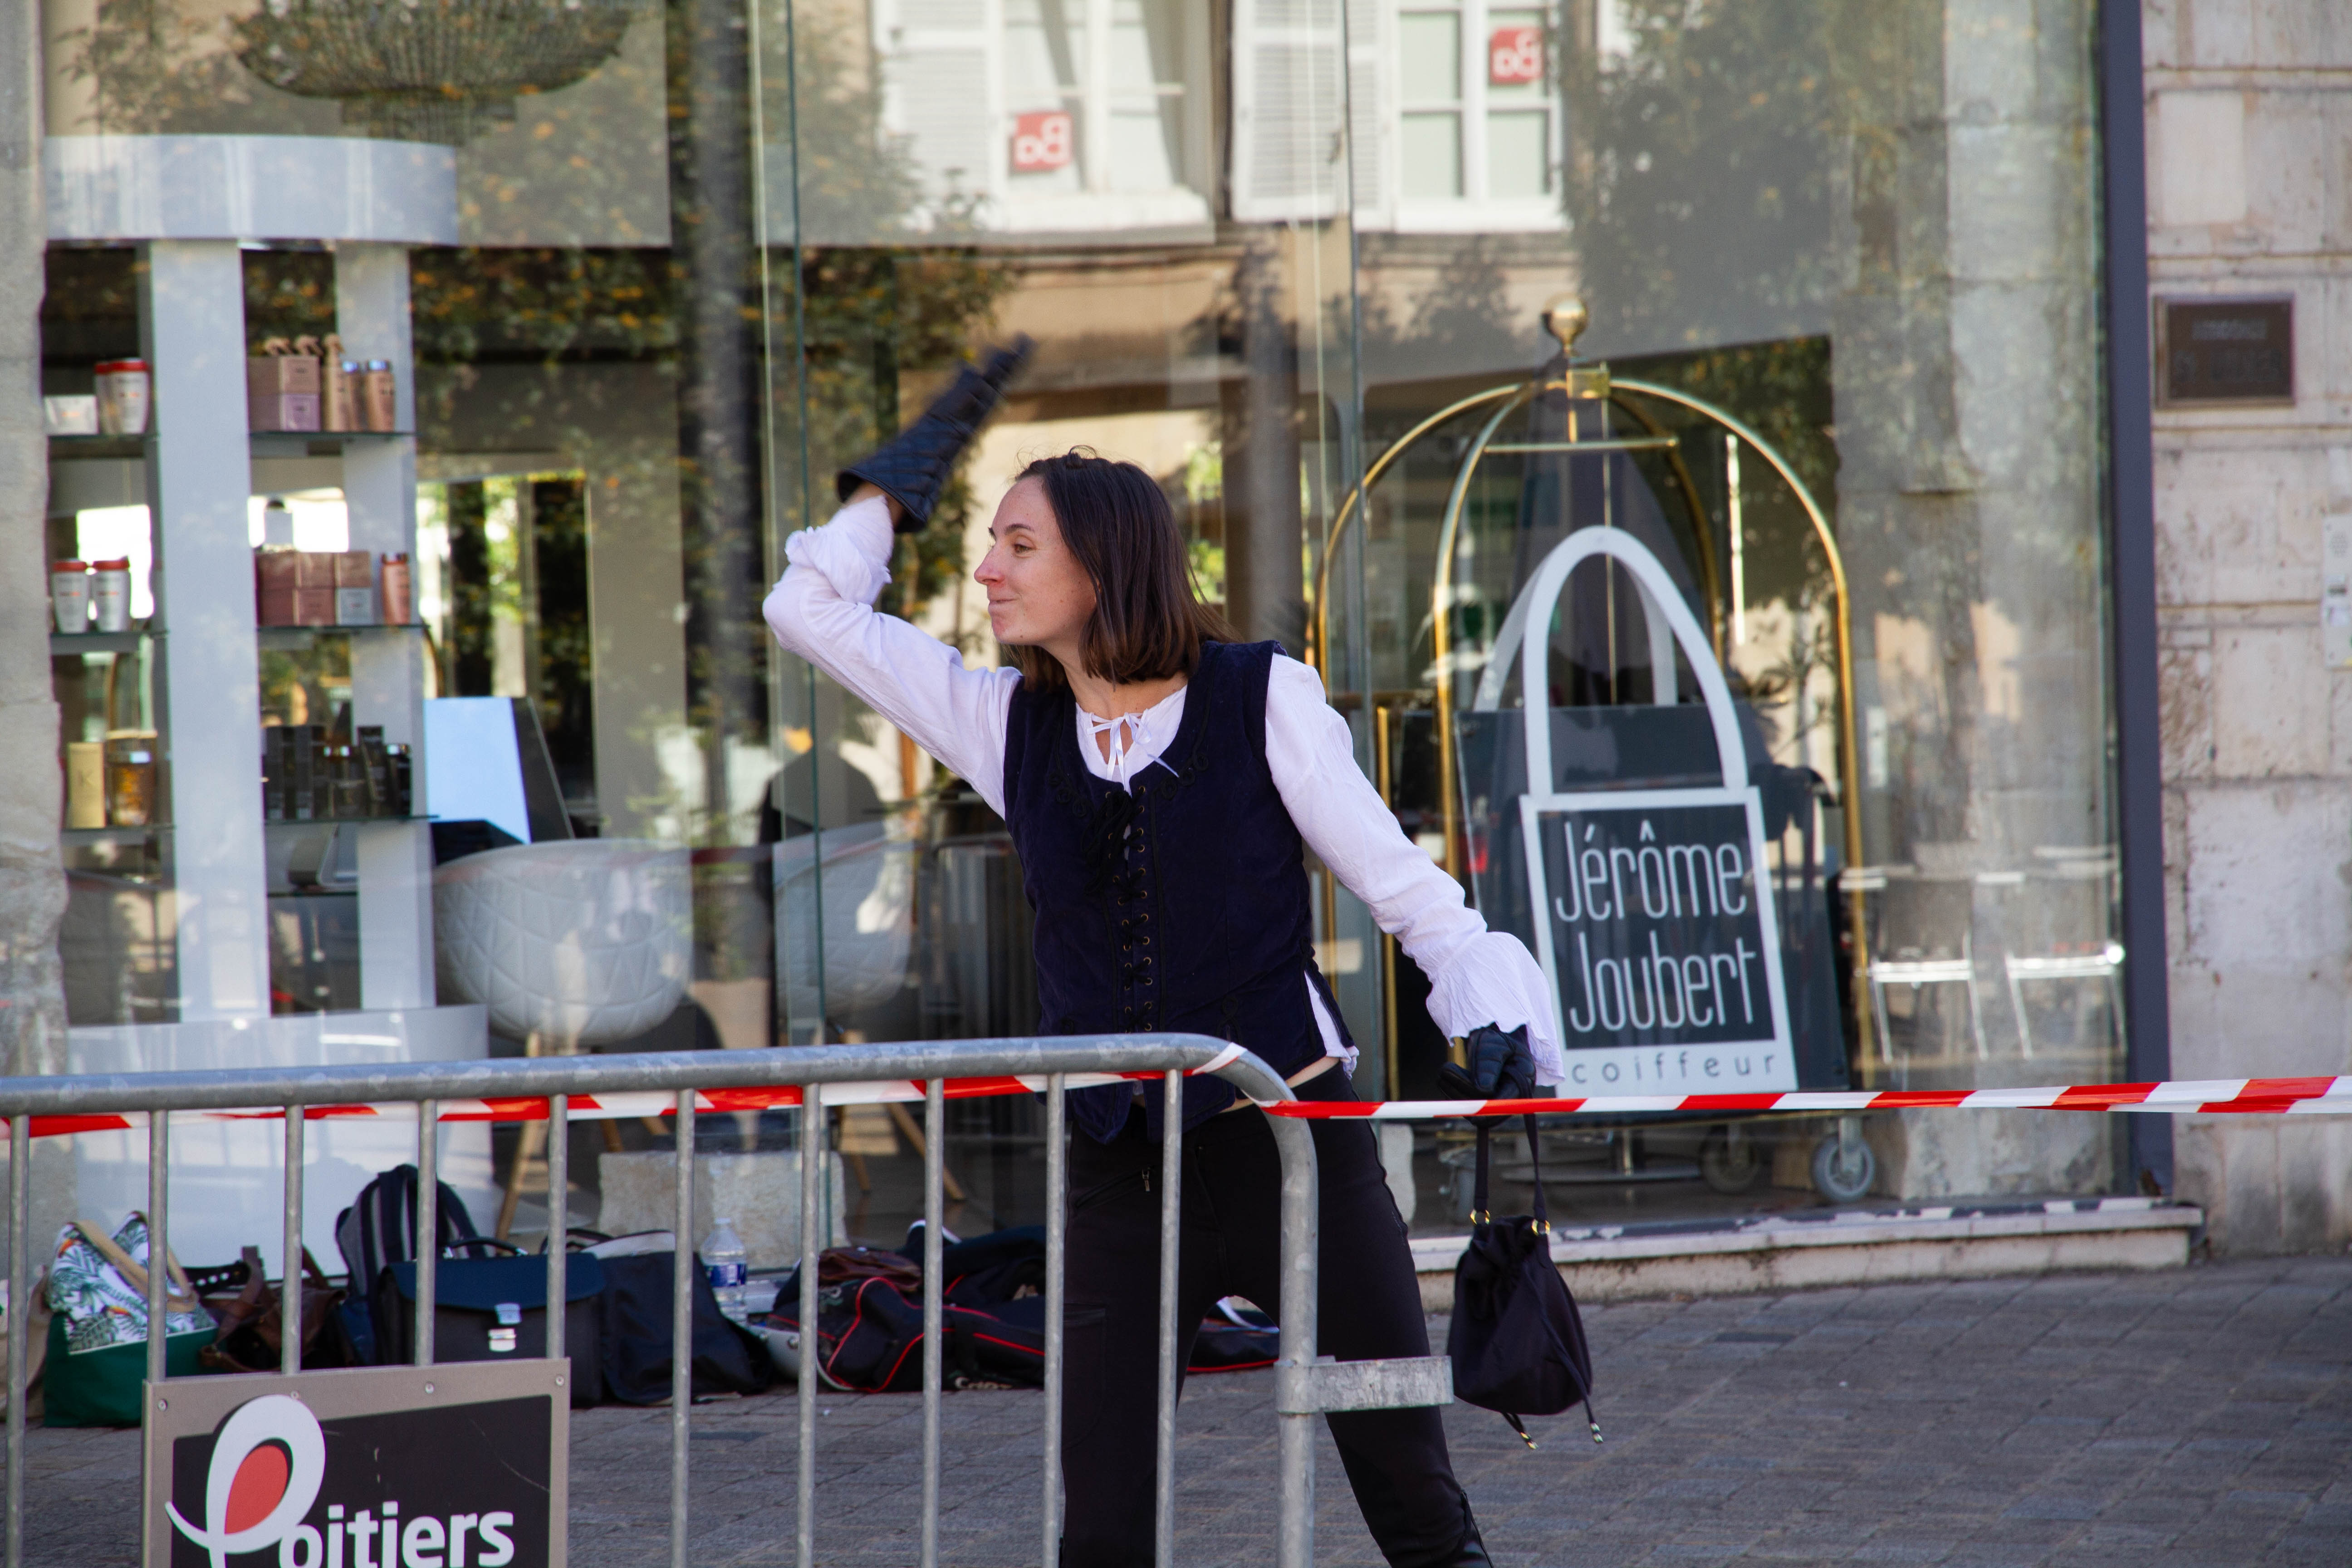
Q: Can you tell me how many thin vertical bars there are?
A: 10